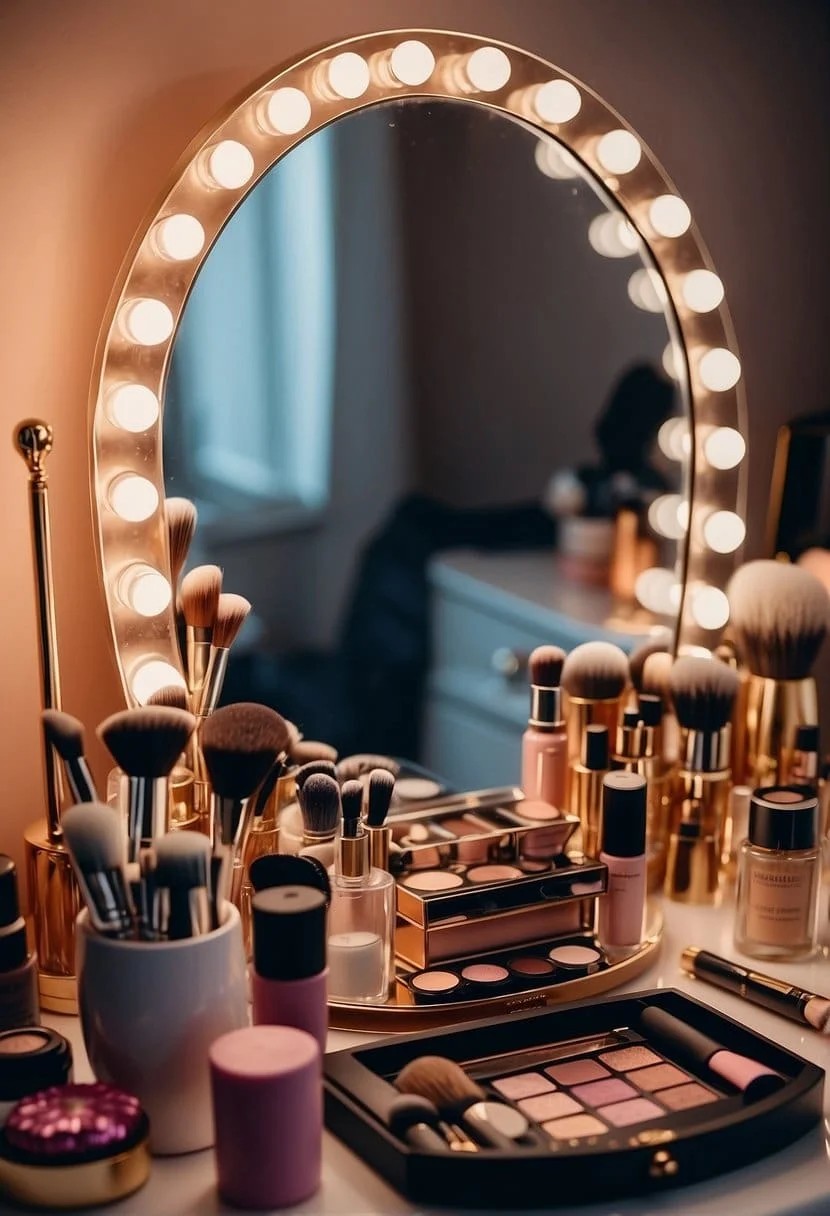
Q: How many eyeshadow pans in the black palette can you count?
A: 9